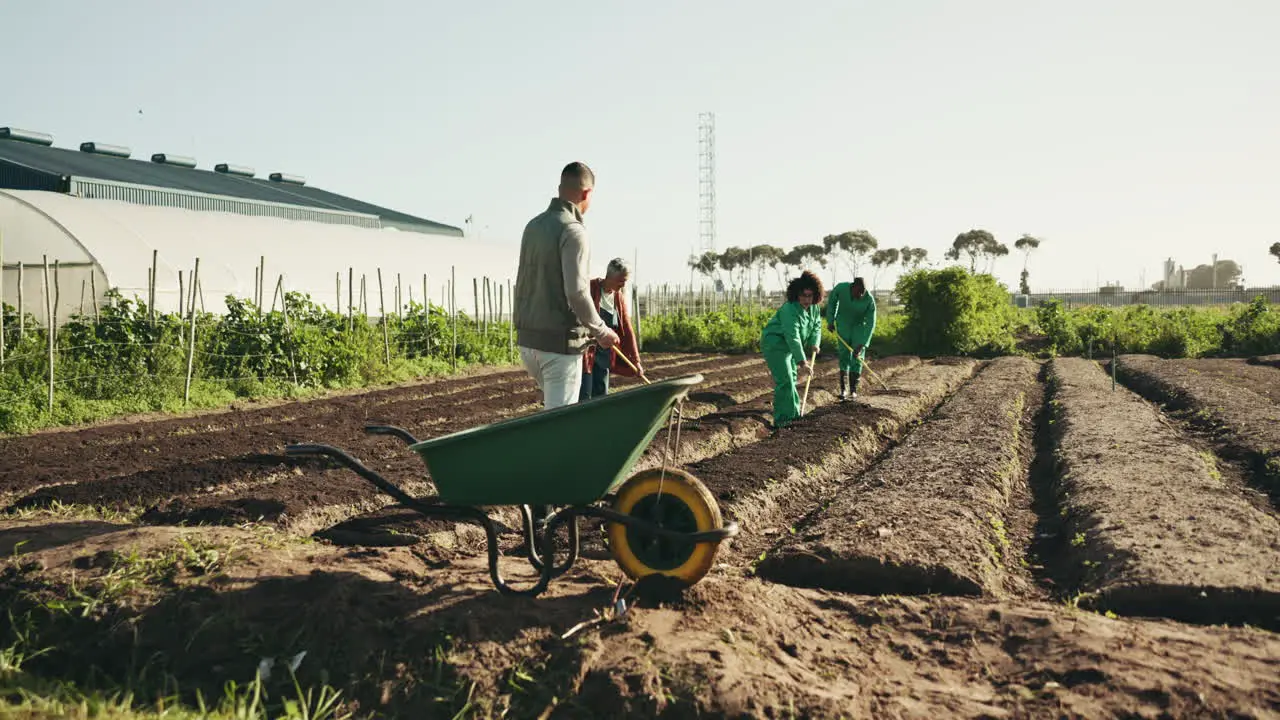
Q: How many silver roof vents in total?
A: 5